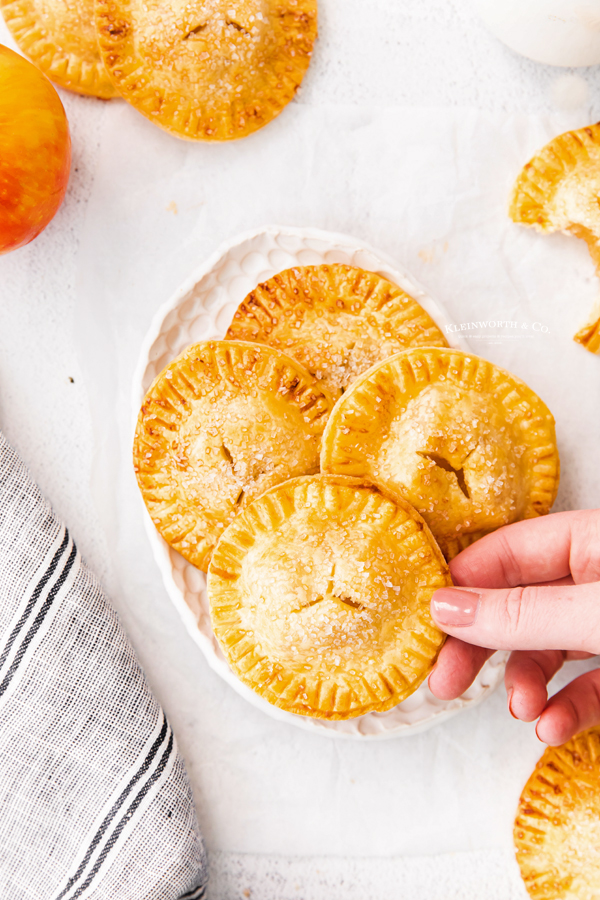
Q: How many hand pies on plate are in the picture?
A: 4